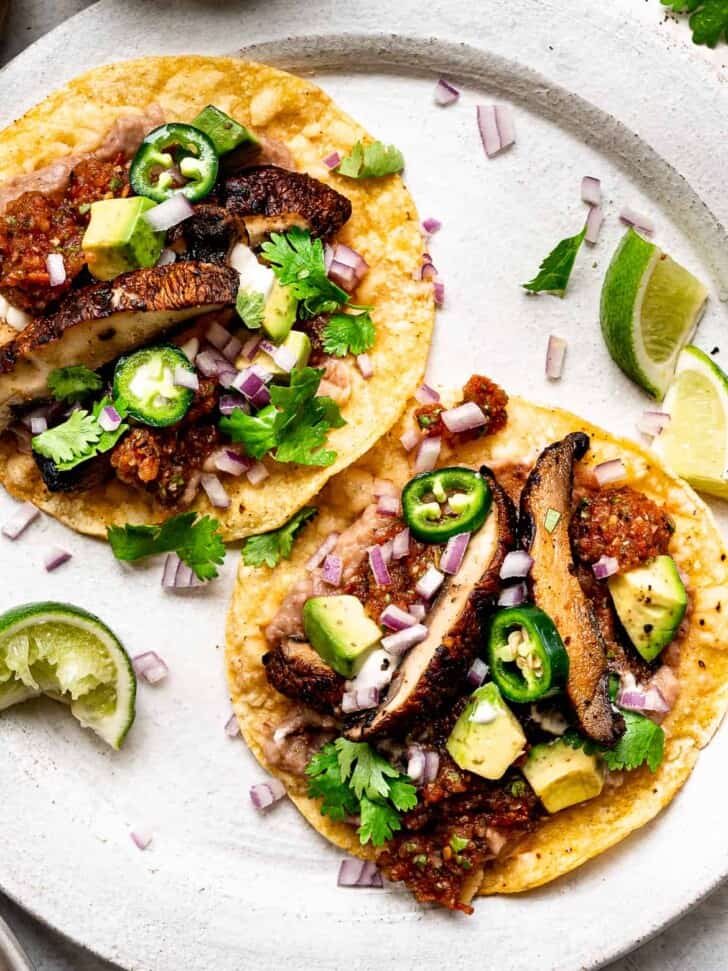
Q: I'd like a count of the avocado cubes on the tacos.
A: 8